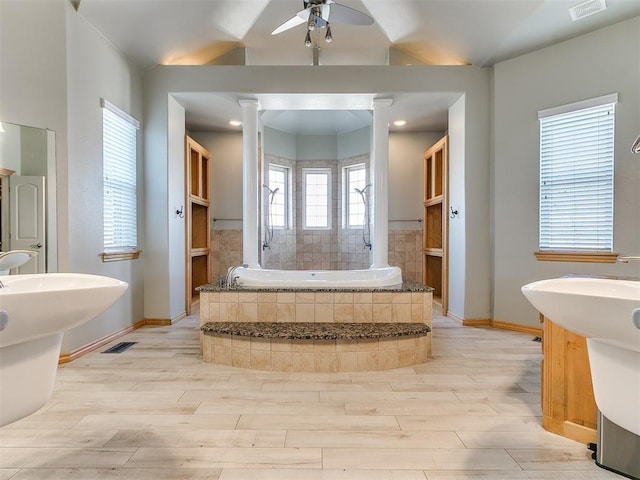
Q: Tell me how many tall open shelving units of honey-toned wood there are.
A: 2